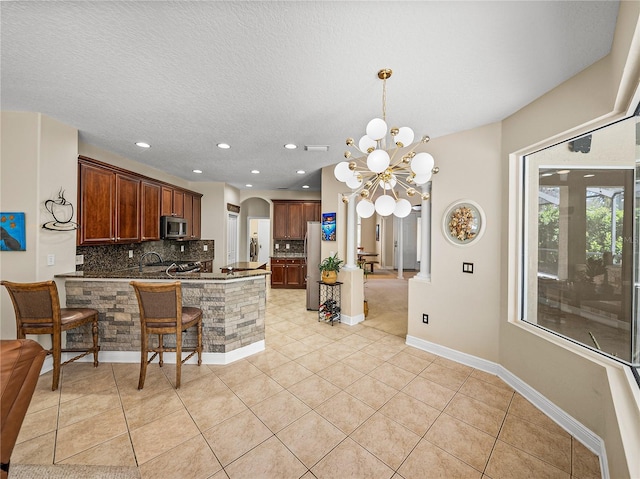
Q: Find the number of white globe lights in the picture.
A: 12